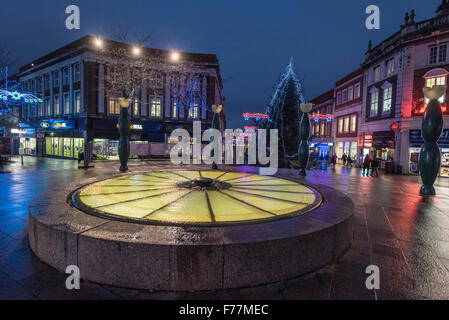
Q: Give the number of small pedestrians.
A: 5